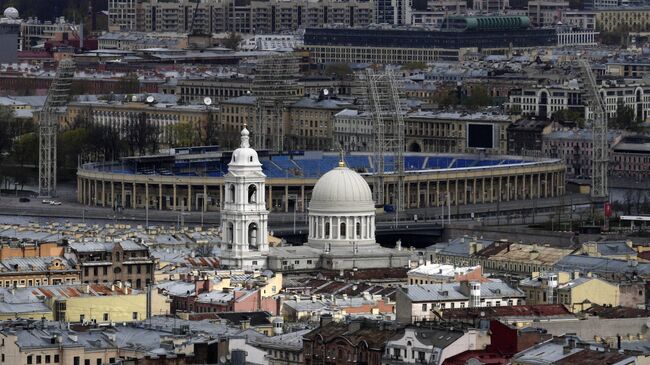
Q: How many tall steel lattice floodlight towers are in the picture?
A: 4